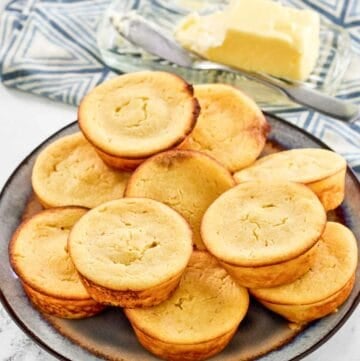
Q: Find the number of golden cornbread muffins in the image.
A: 10